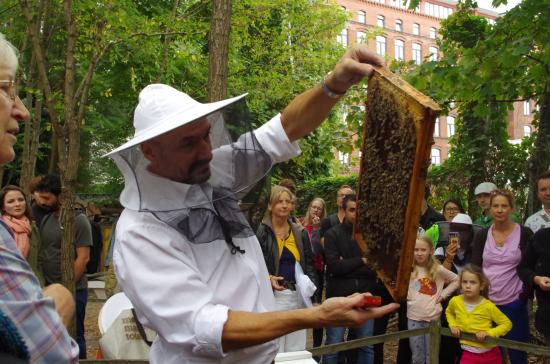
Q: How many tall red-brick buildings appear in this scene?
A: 1